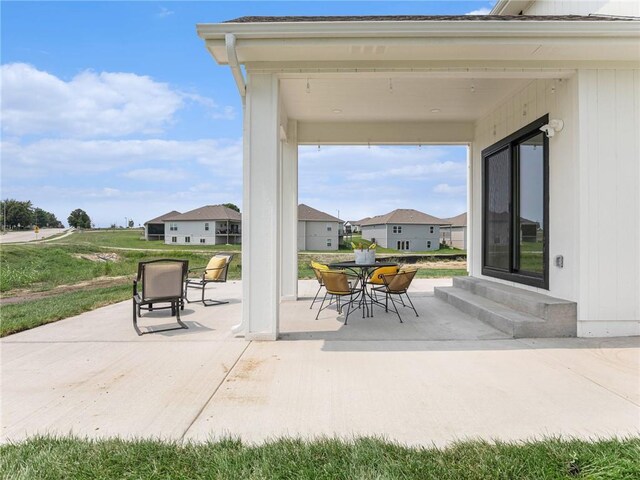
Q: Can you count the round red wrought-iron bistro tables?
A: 0